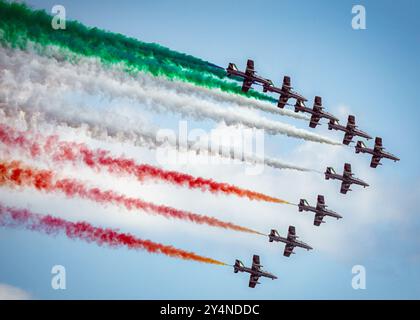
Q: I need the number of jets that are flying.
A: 9